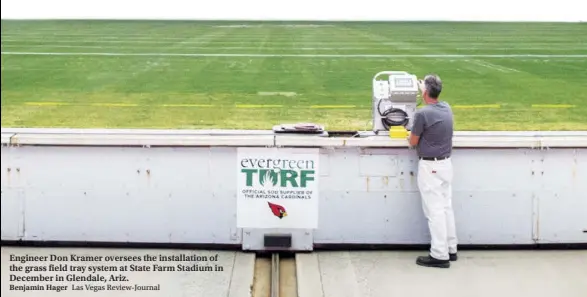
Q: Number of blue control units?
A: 0